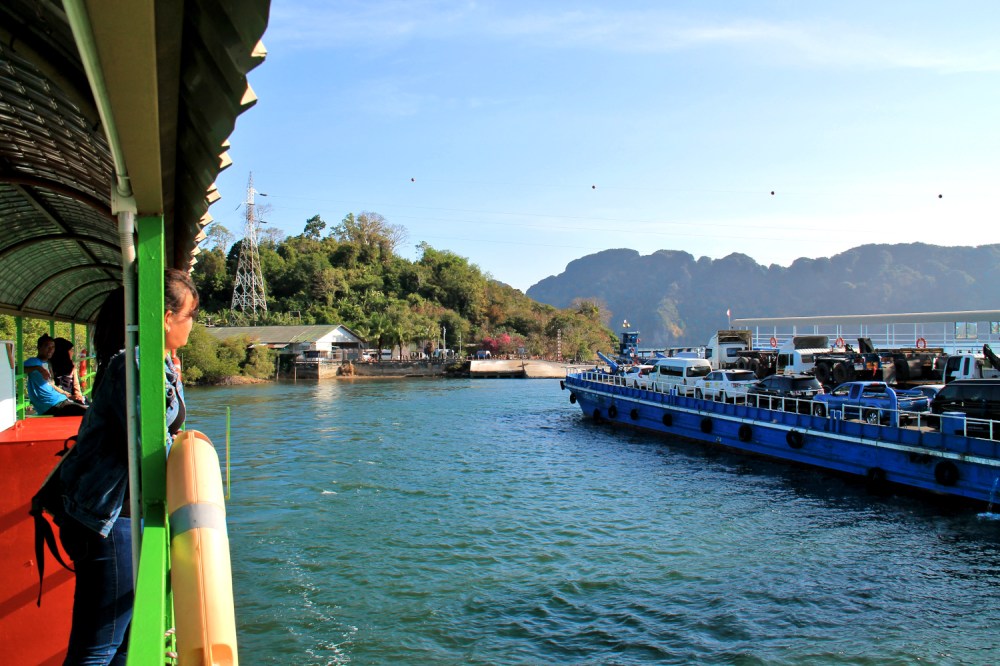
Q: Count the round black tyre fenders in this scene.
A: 11